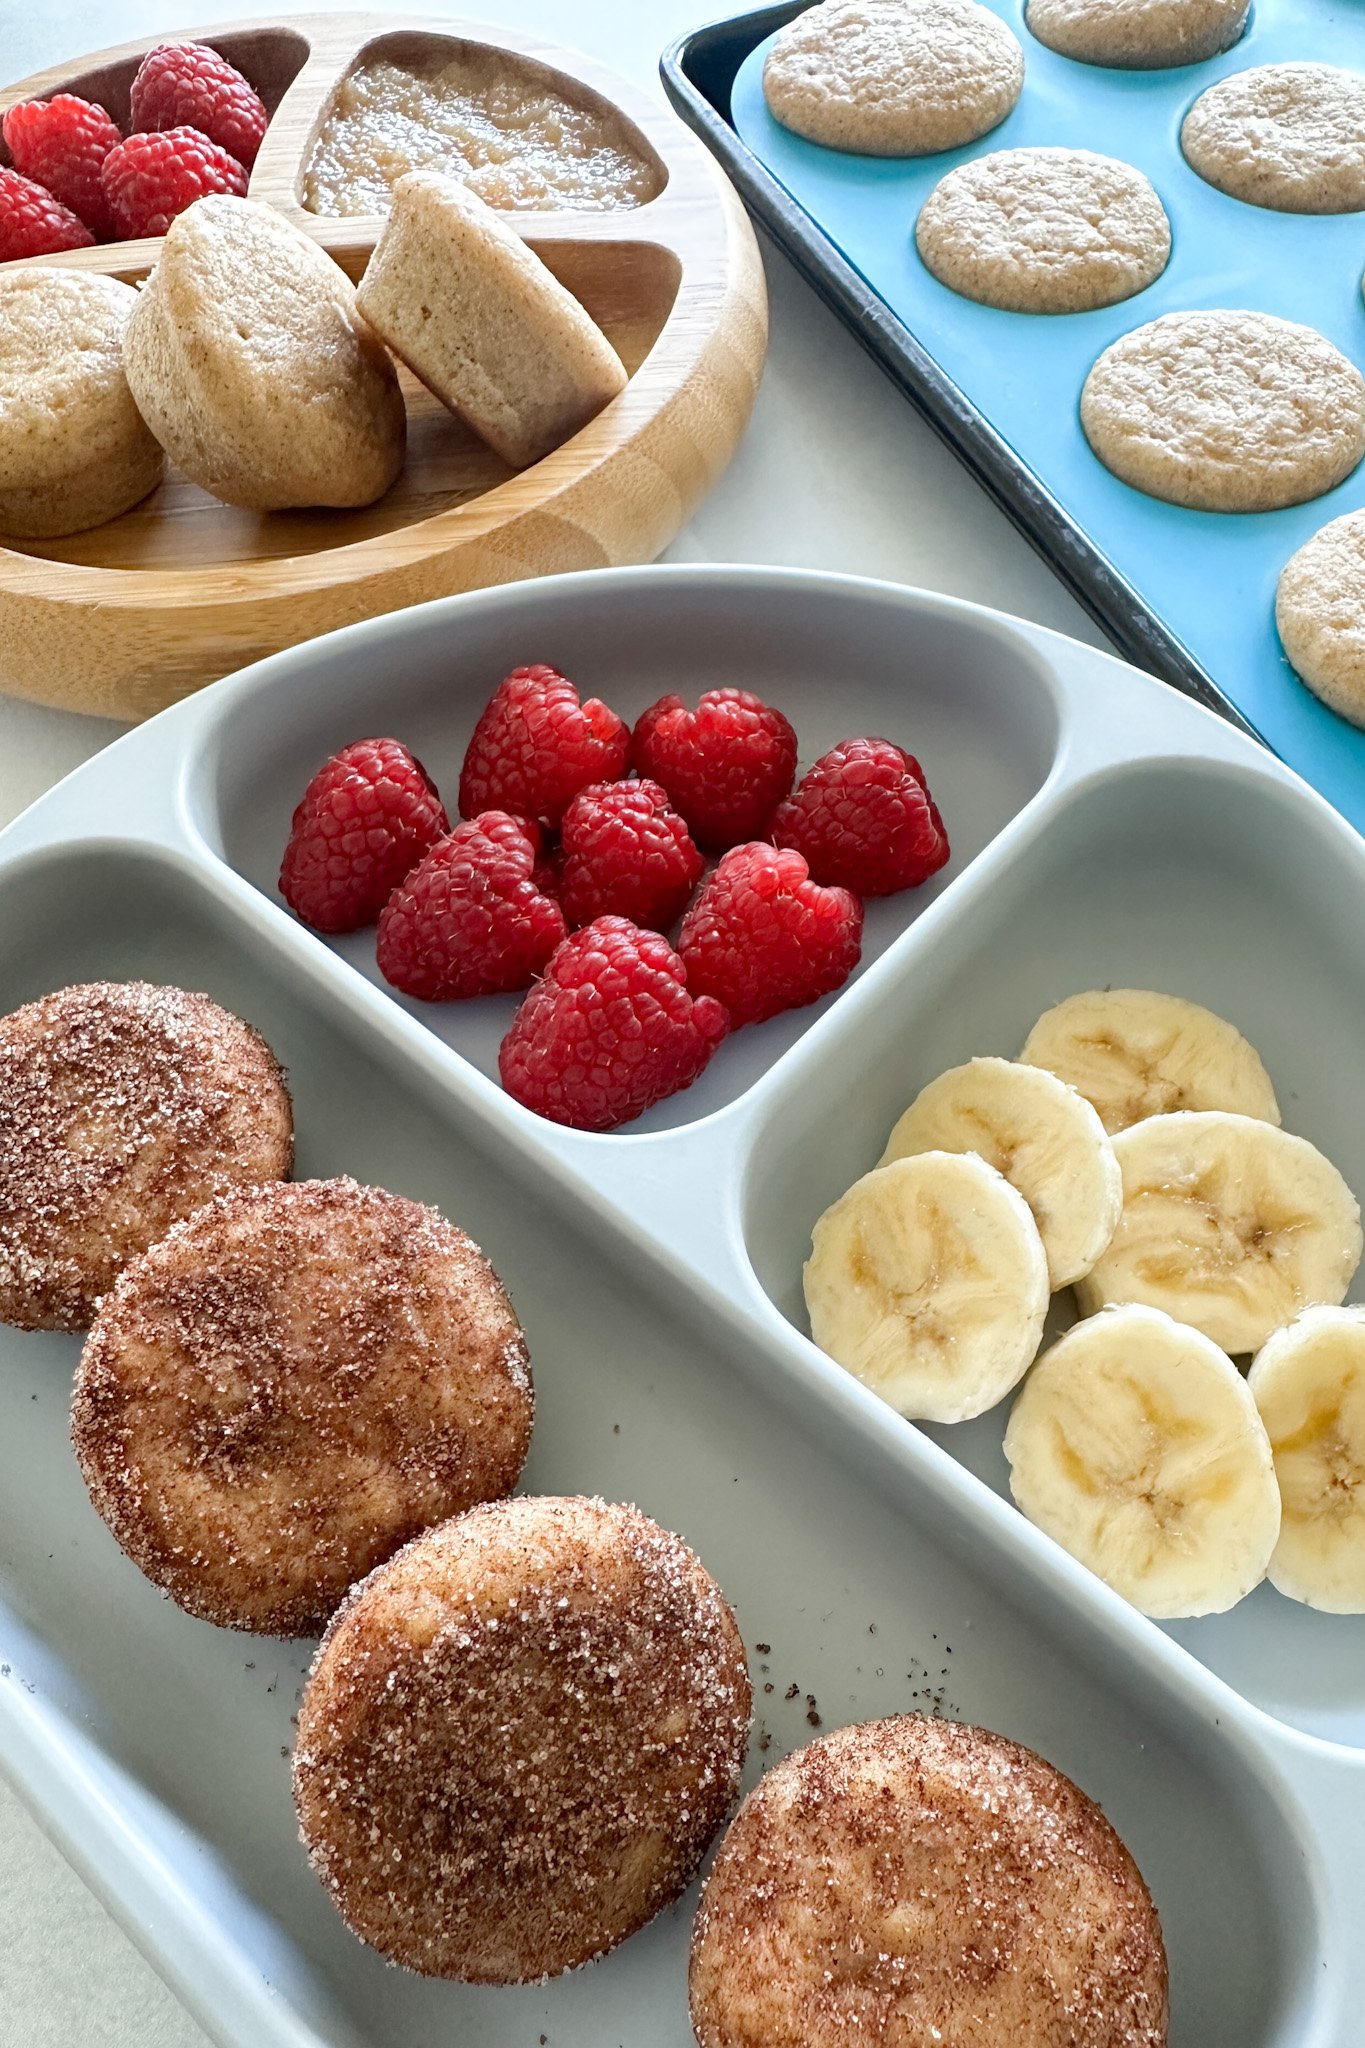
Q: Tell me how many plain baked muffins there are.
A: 9